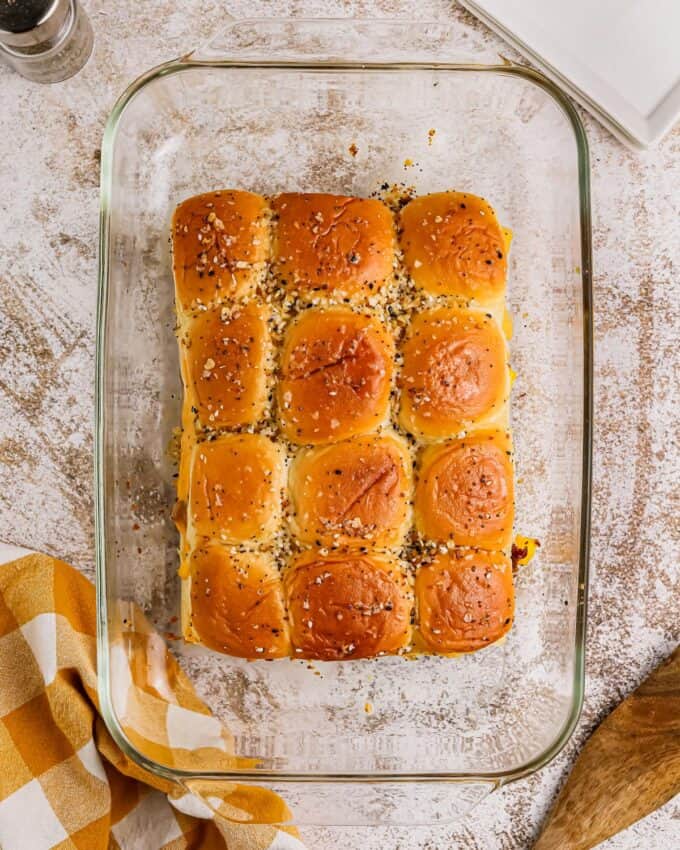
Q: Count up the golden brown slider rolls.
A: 12